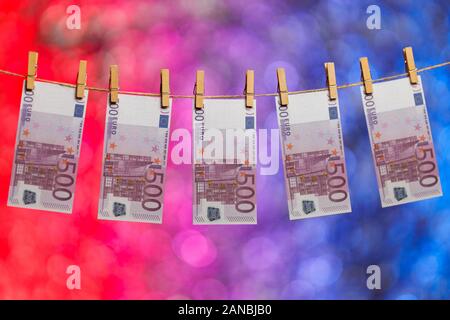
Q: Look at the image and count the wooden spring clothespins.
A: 10